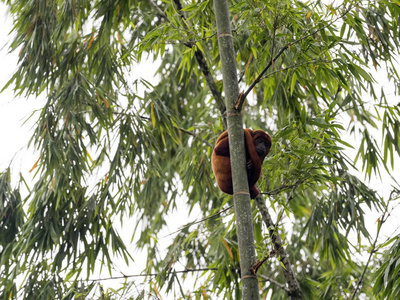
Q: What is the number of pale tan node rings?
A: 4